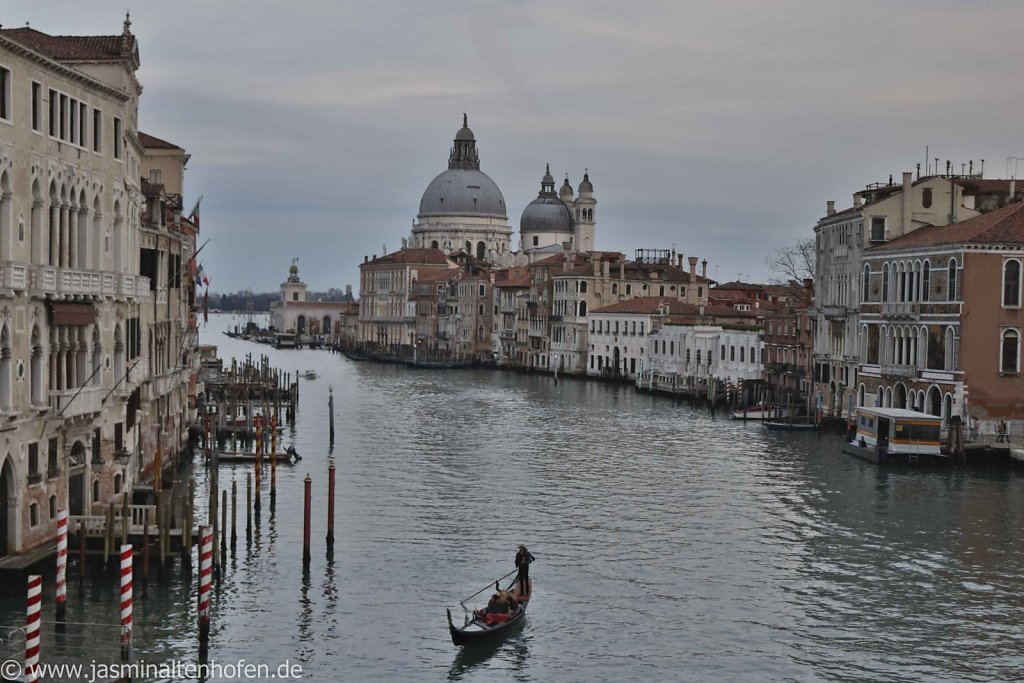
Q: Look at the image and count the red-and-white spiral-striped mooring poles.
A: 4